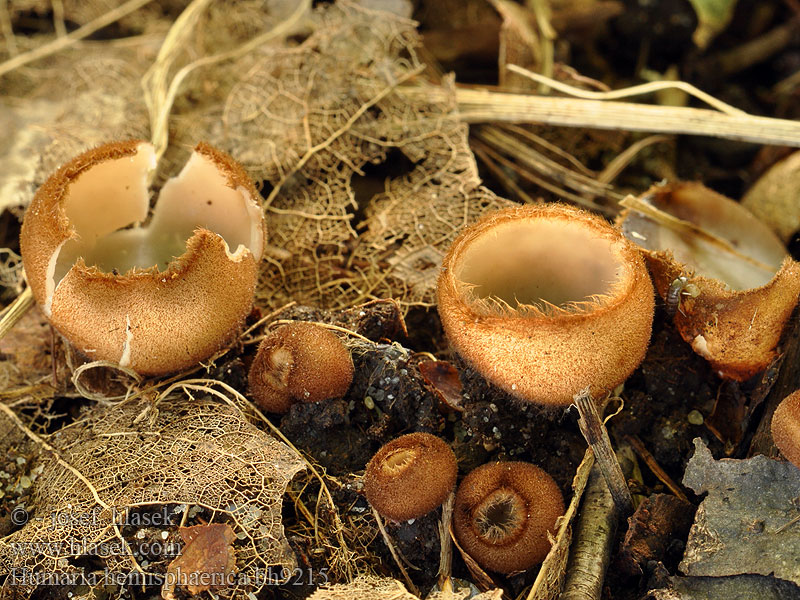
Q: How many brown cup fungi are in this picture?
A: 7